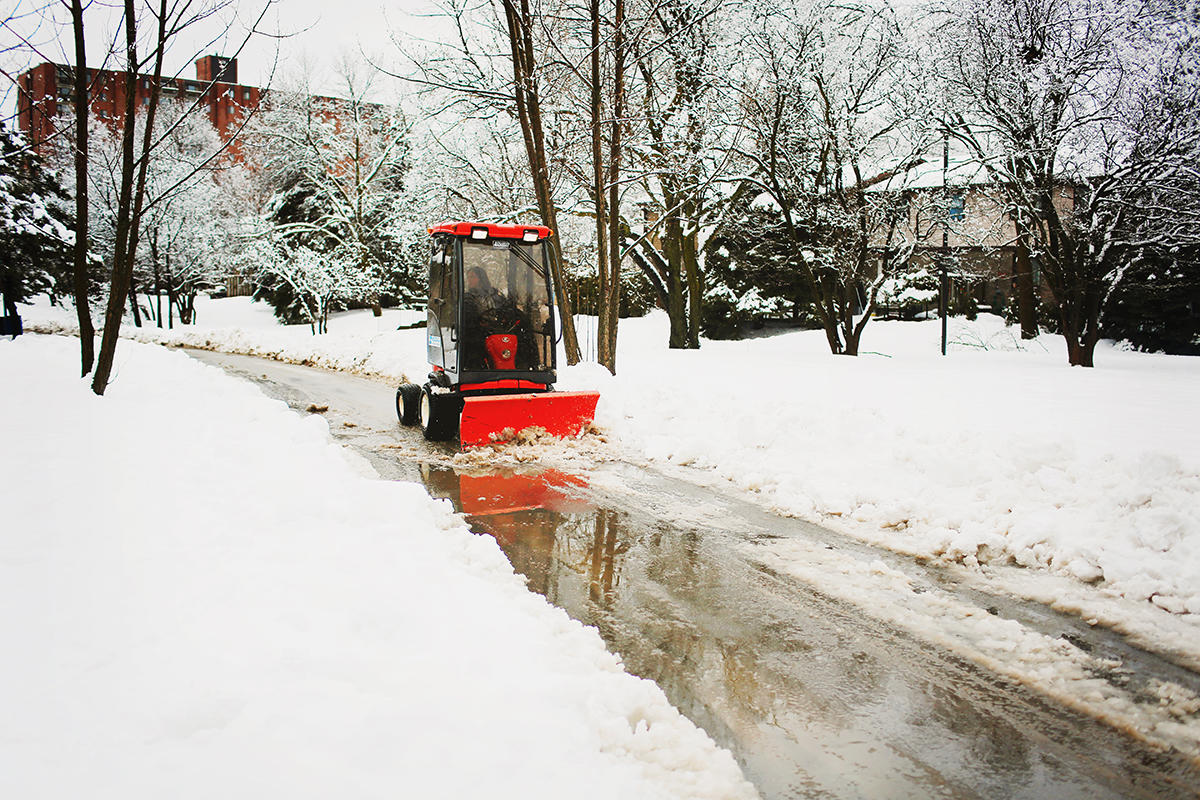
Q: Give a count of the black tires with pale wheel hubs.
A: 2